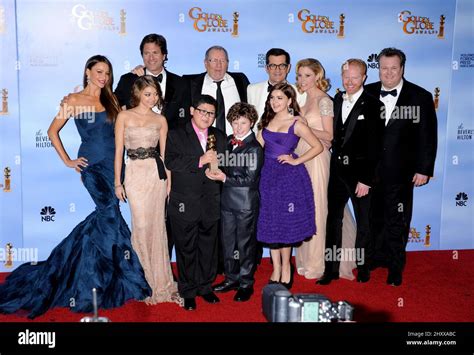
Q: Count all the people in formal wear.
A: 11